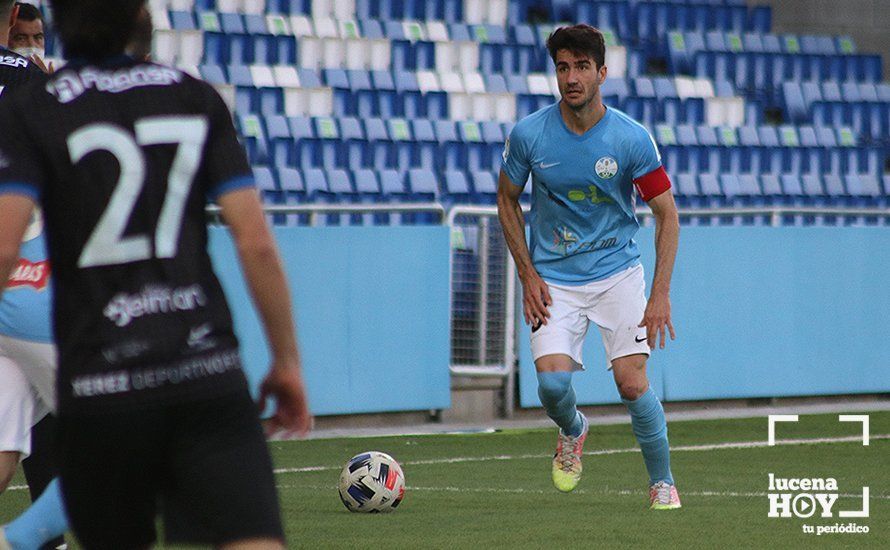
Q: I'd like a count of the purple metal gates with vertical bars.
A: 0